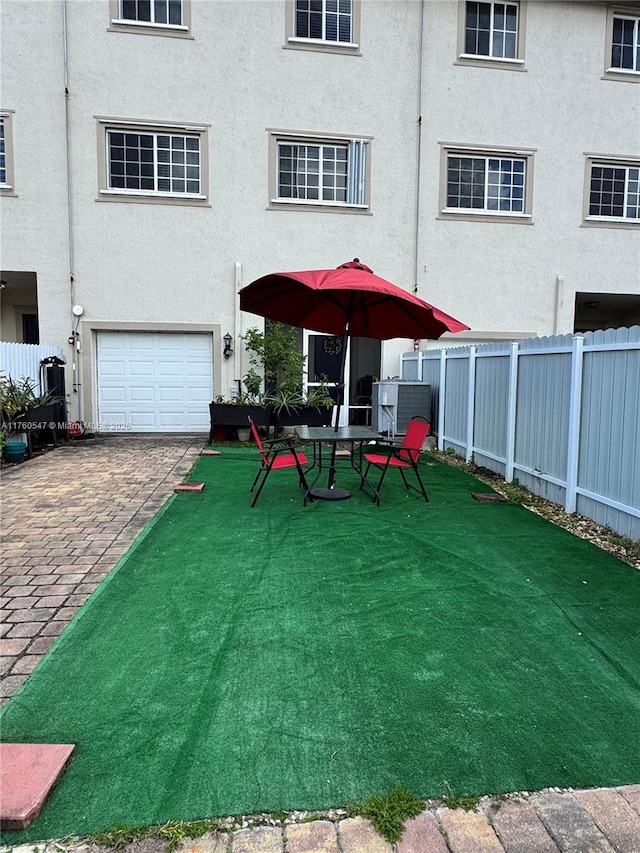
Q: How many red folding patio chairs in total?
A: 2